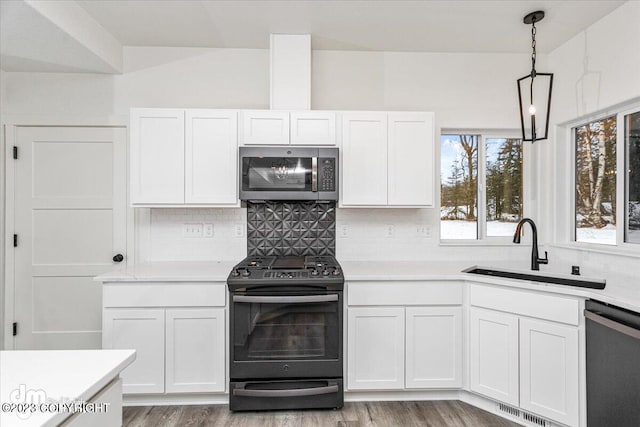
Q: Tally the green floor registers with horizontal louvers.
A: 0